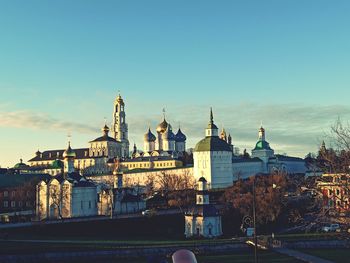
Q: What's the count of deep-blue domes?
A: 3